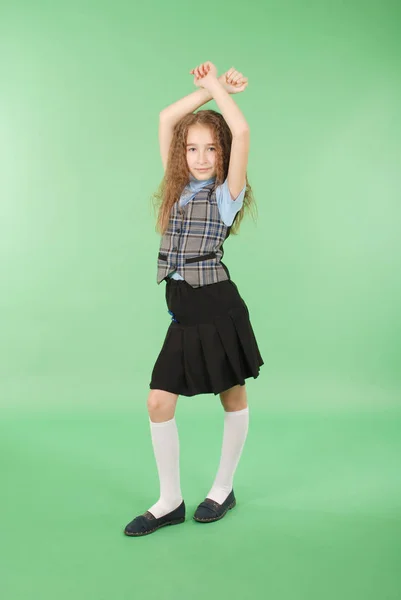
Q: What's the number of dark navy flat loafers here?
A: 2